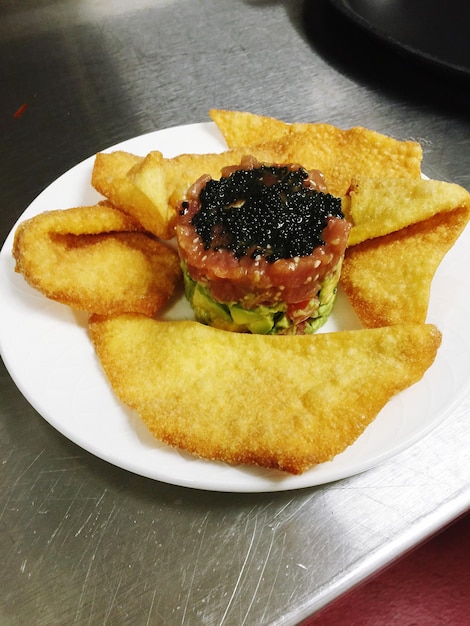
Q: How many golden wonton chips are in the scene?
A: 5